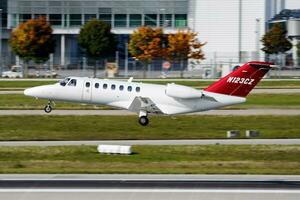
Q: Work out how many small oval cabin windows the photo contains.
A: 7